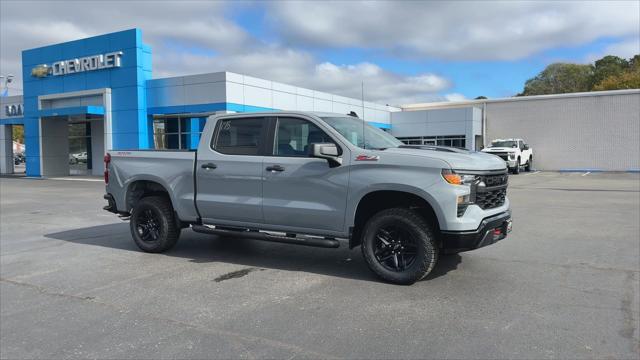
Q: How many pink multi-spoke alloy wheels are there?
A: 0